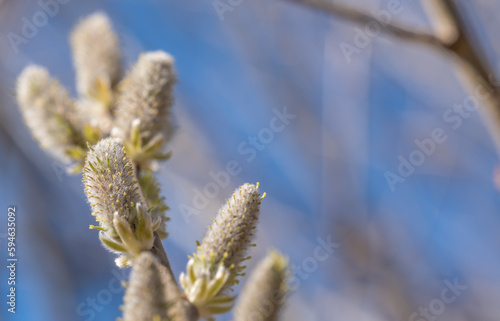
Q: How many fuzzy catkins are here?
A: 7